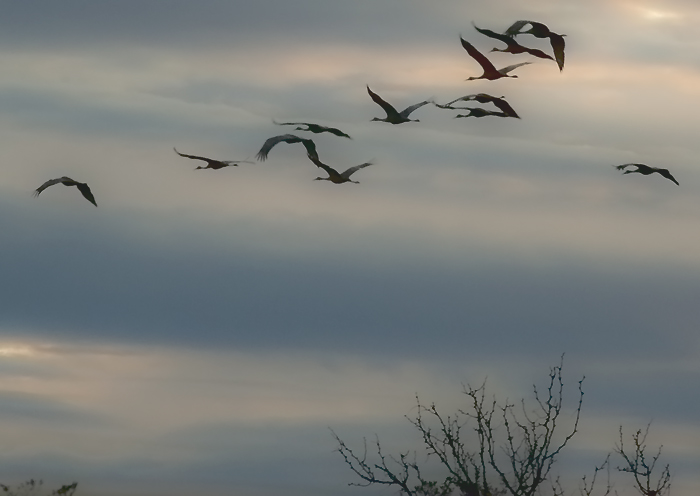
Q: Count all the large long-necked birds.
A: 12